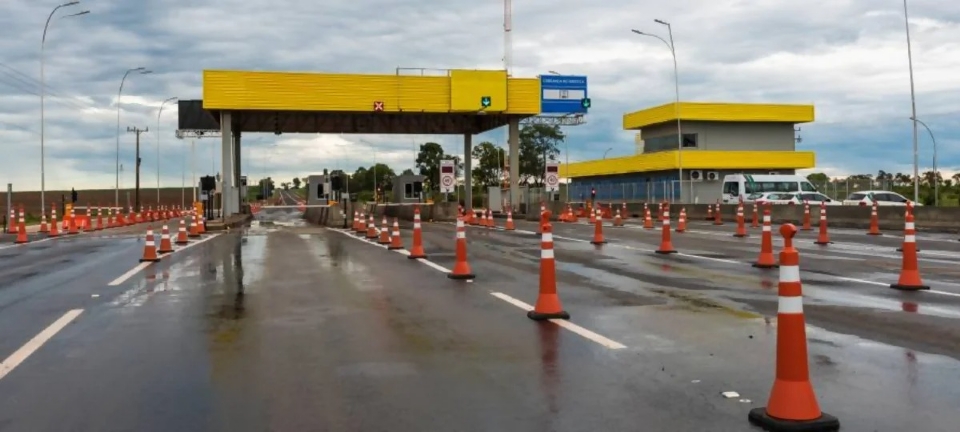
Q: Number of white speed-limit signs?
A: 2